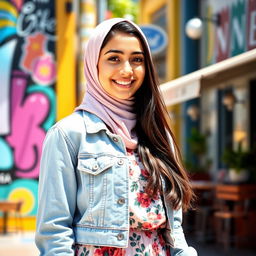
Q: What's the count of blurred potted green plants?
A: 2